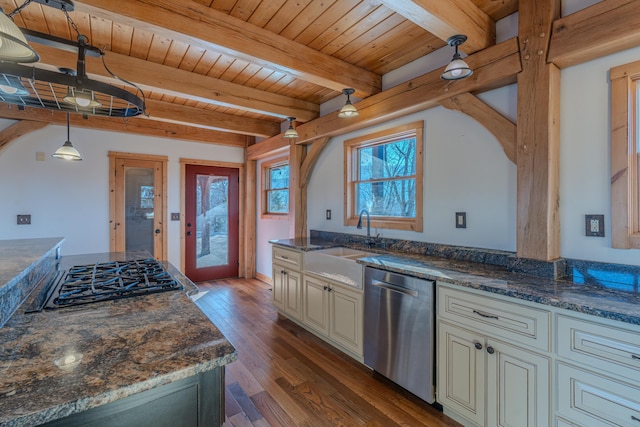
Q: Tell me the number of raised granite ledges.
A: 1